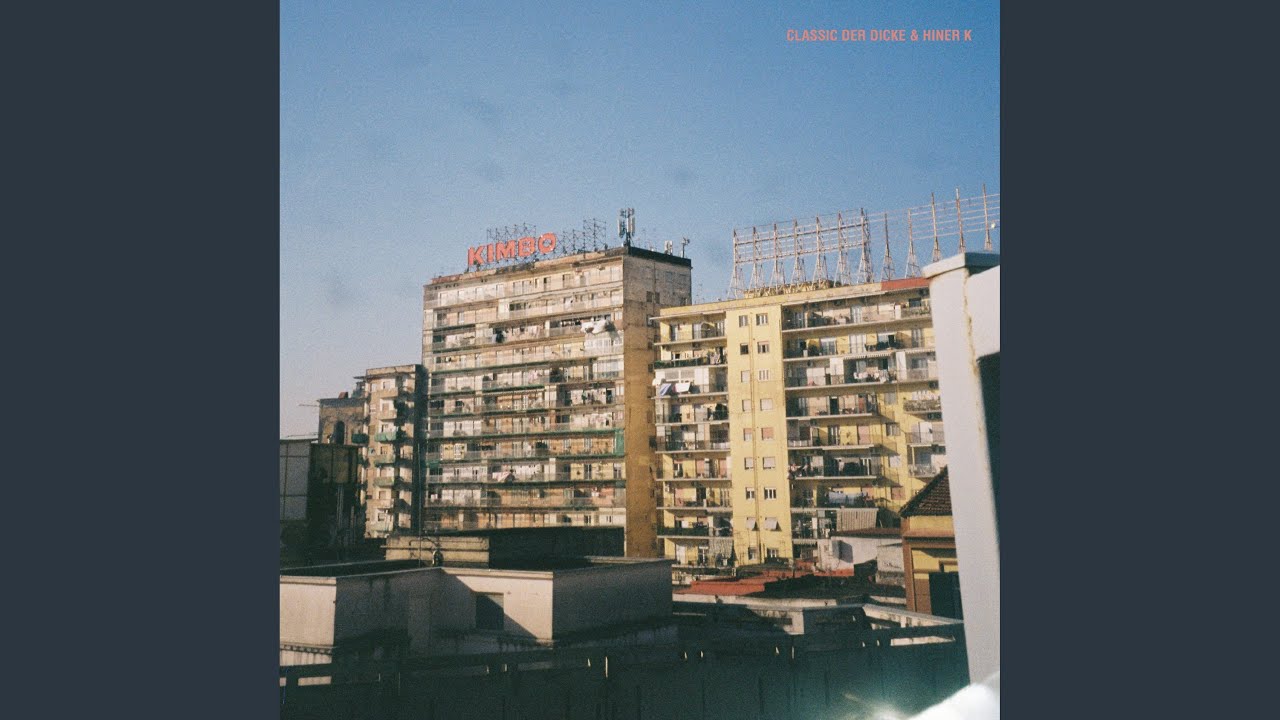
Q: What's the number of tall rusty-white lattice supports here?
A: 12